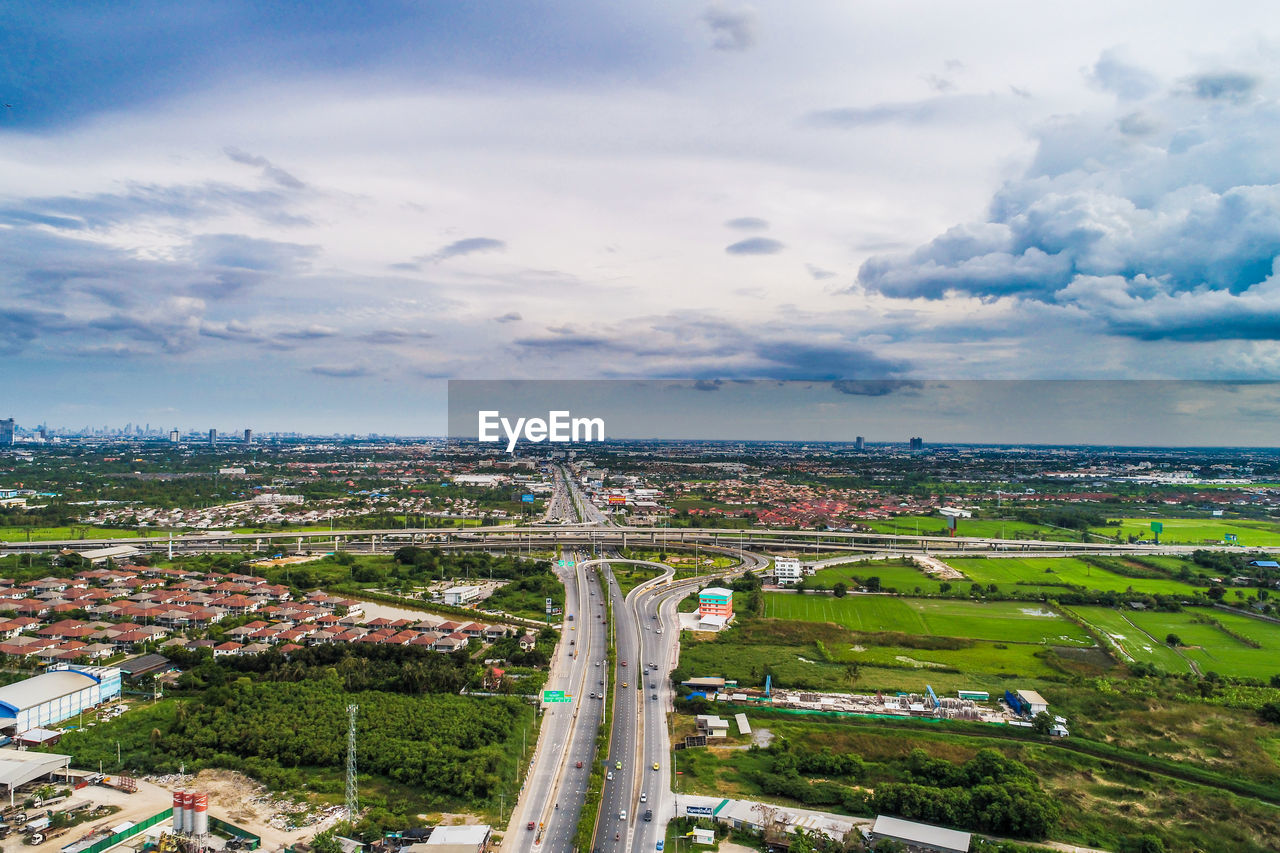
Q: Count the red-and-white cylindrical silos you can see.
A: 3